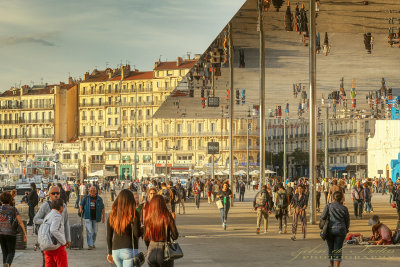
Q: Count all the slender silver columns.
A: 3